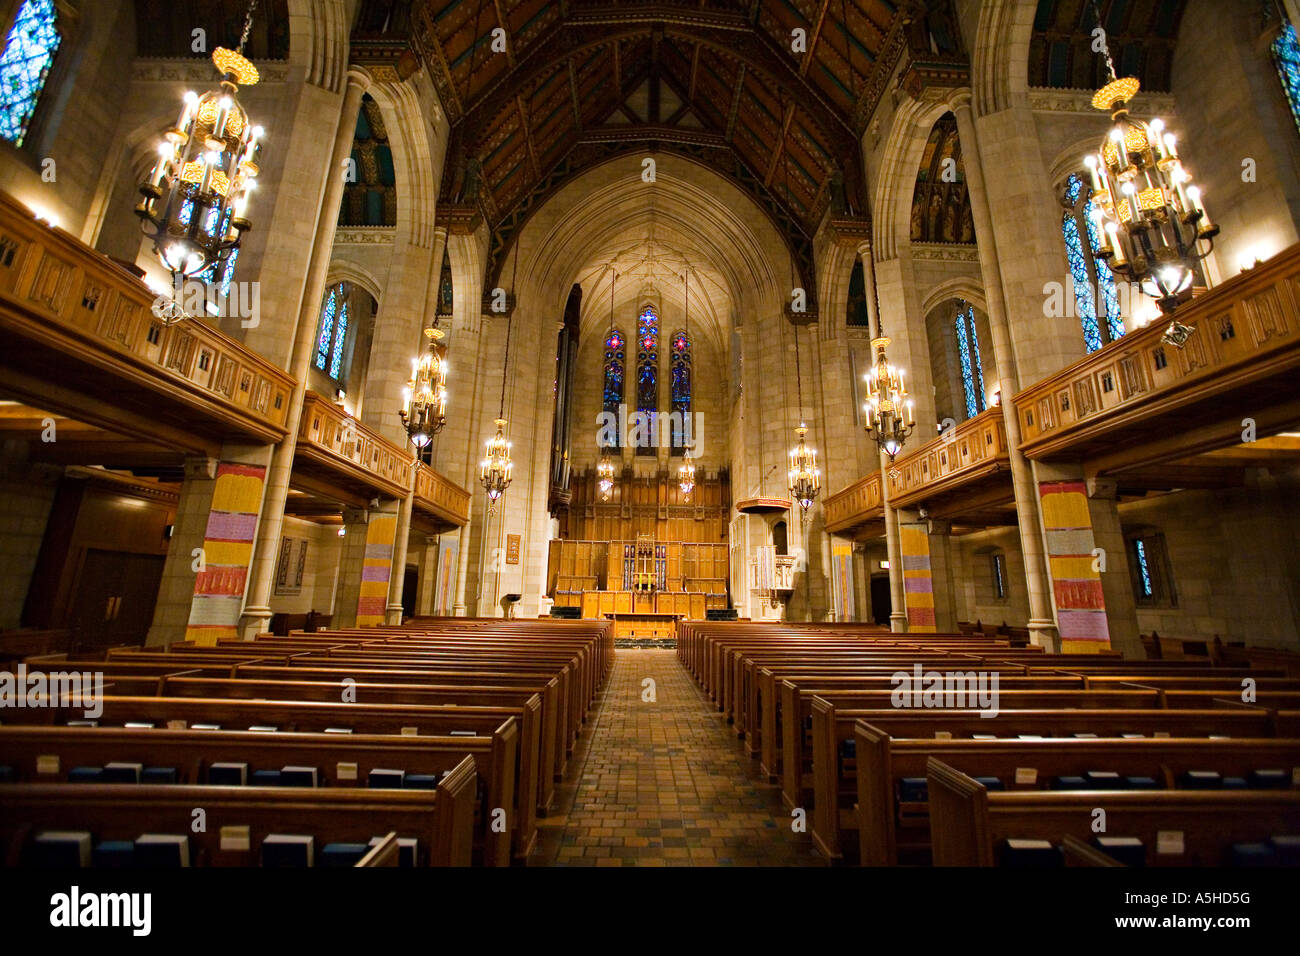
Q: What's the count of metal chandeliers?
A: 8